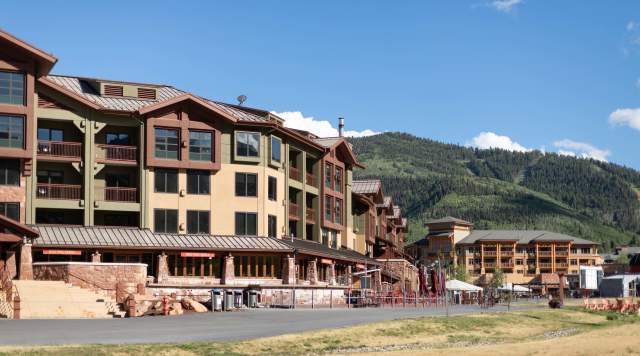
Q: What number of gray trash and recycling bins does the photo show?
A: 4